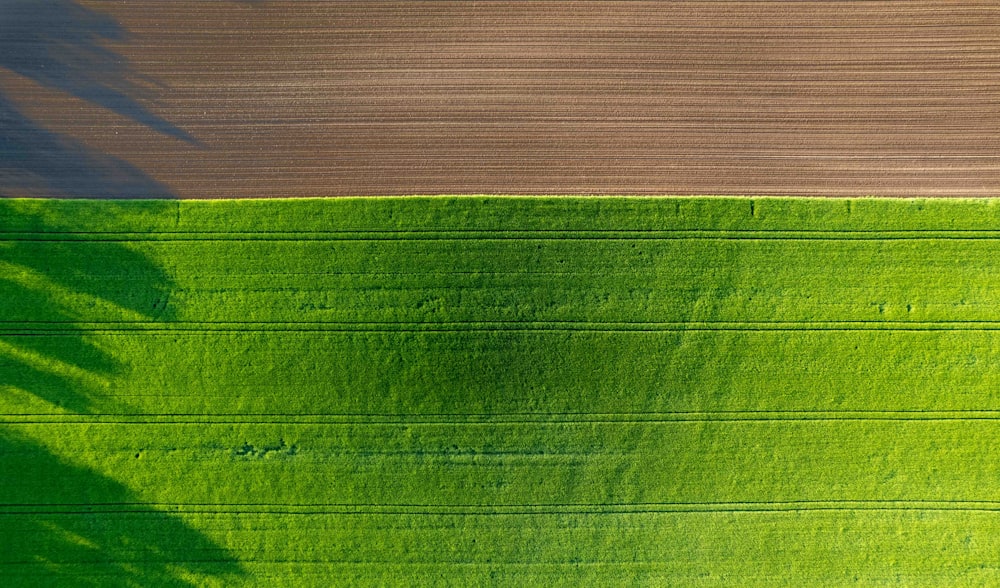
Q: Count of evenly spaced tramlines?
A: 4